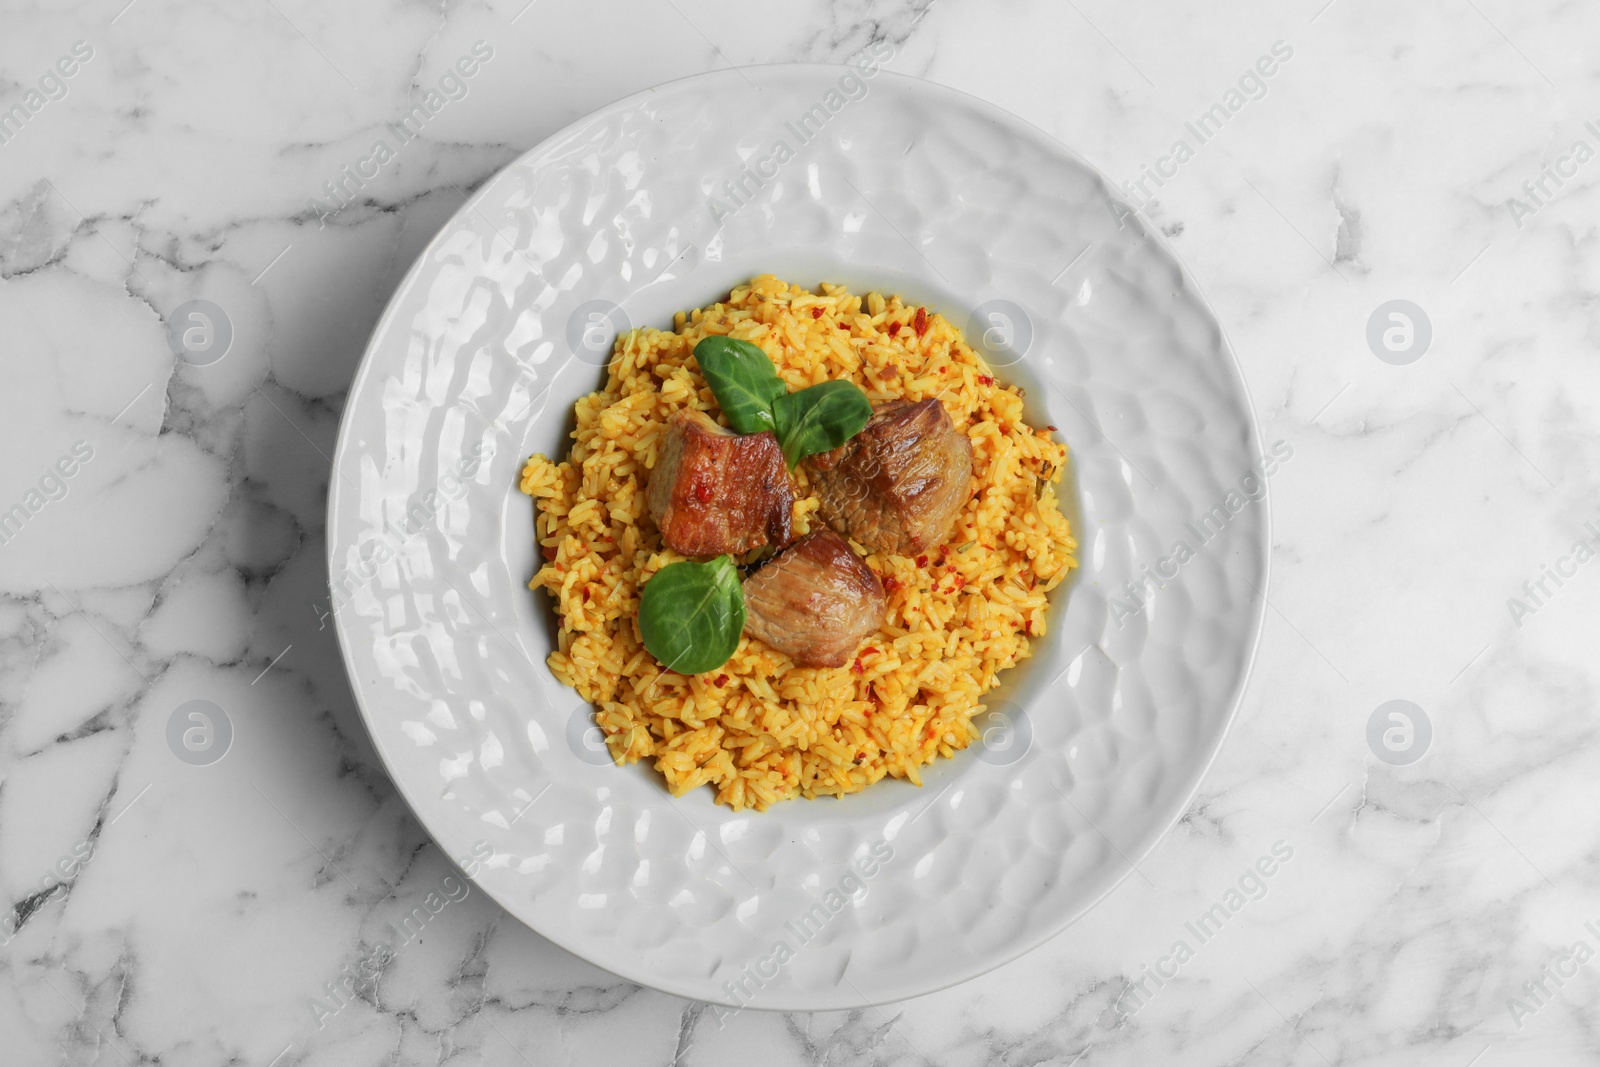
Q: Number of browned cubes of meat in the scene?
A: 3